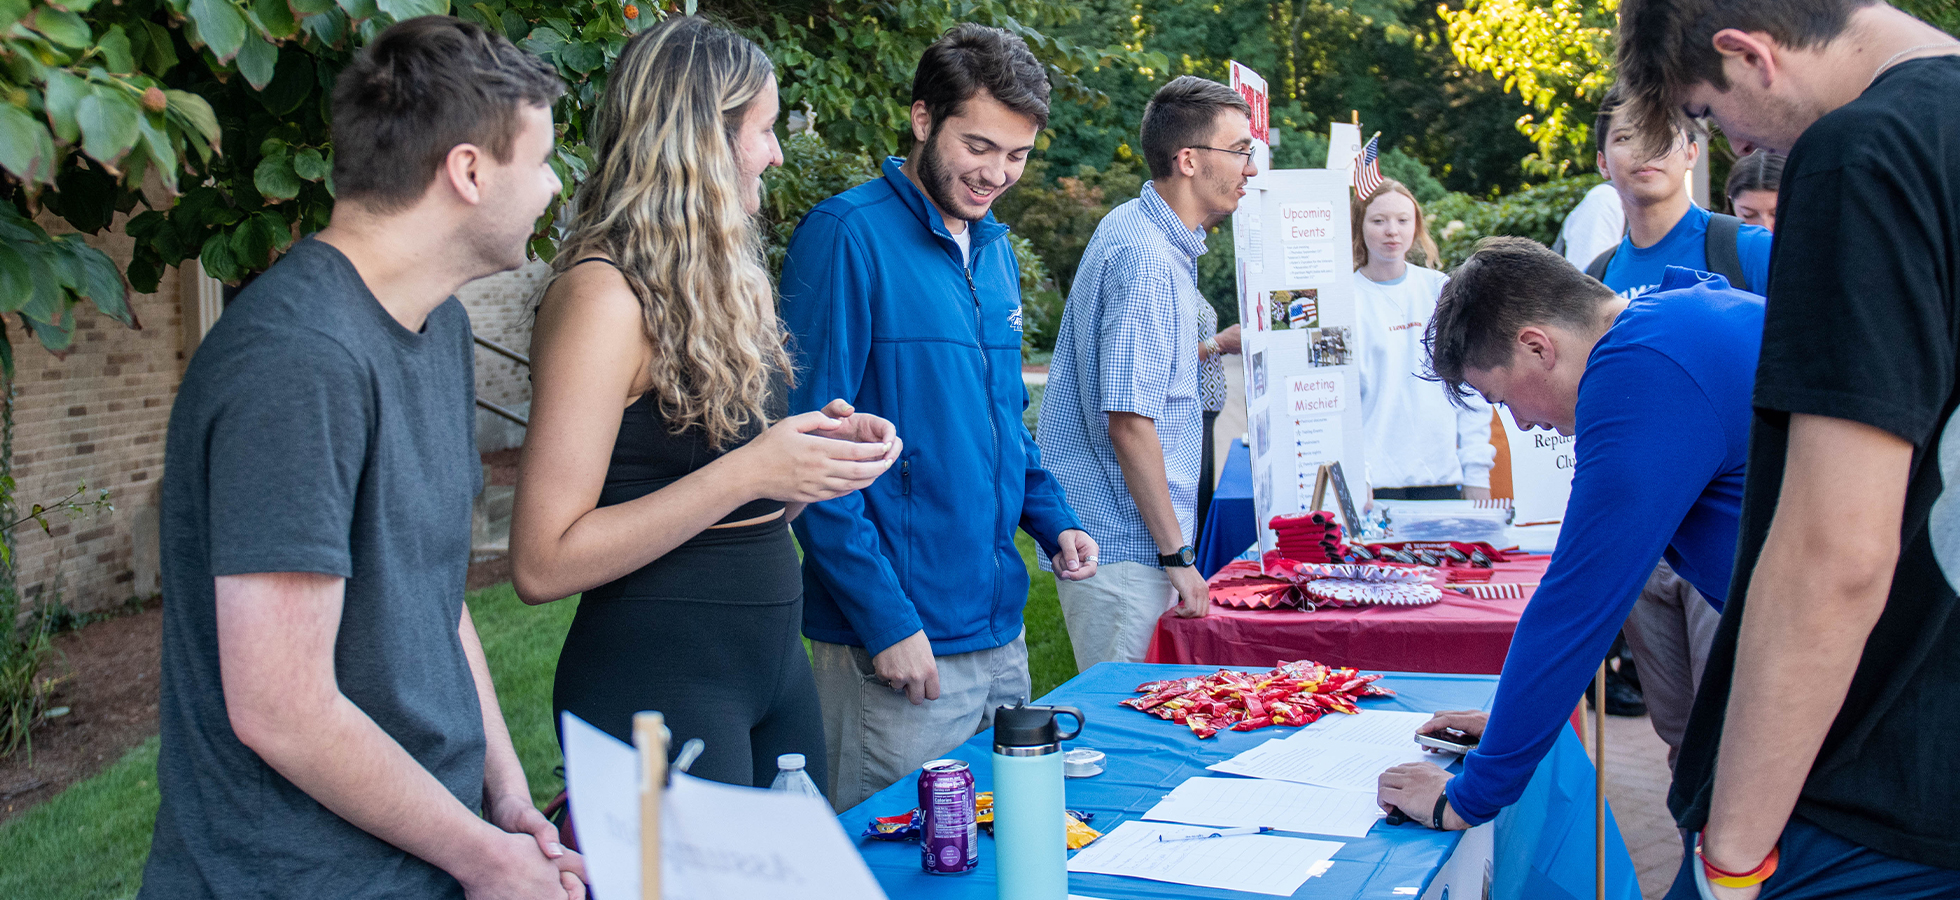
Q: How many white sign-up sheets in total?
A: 4